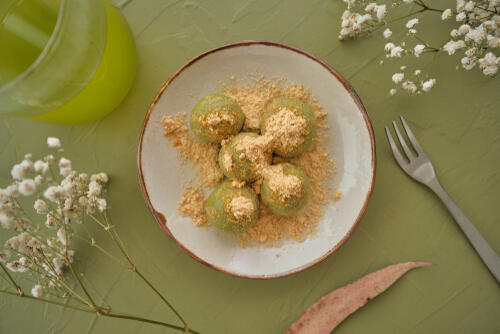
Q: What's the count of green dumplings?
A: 5